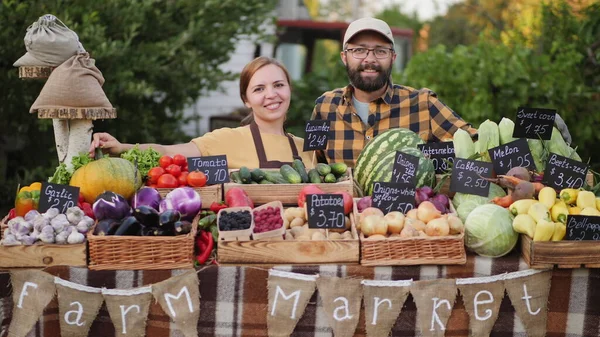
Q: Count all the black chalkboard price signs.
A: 12